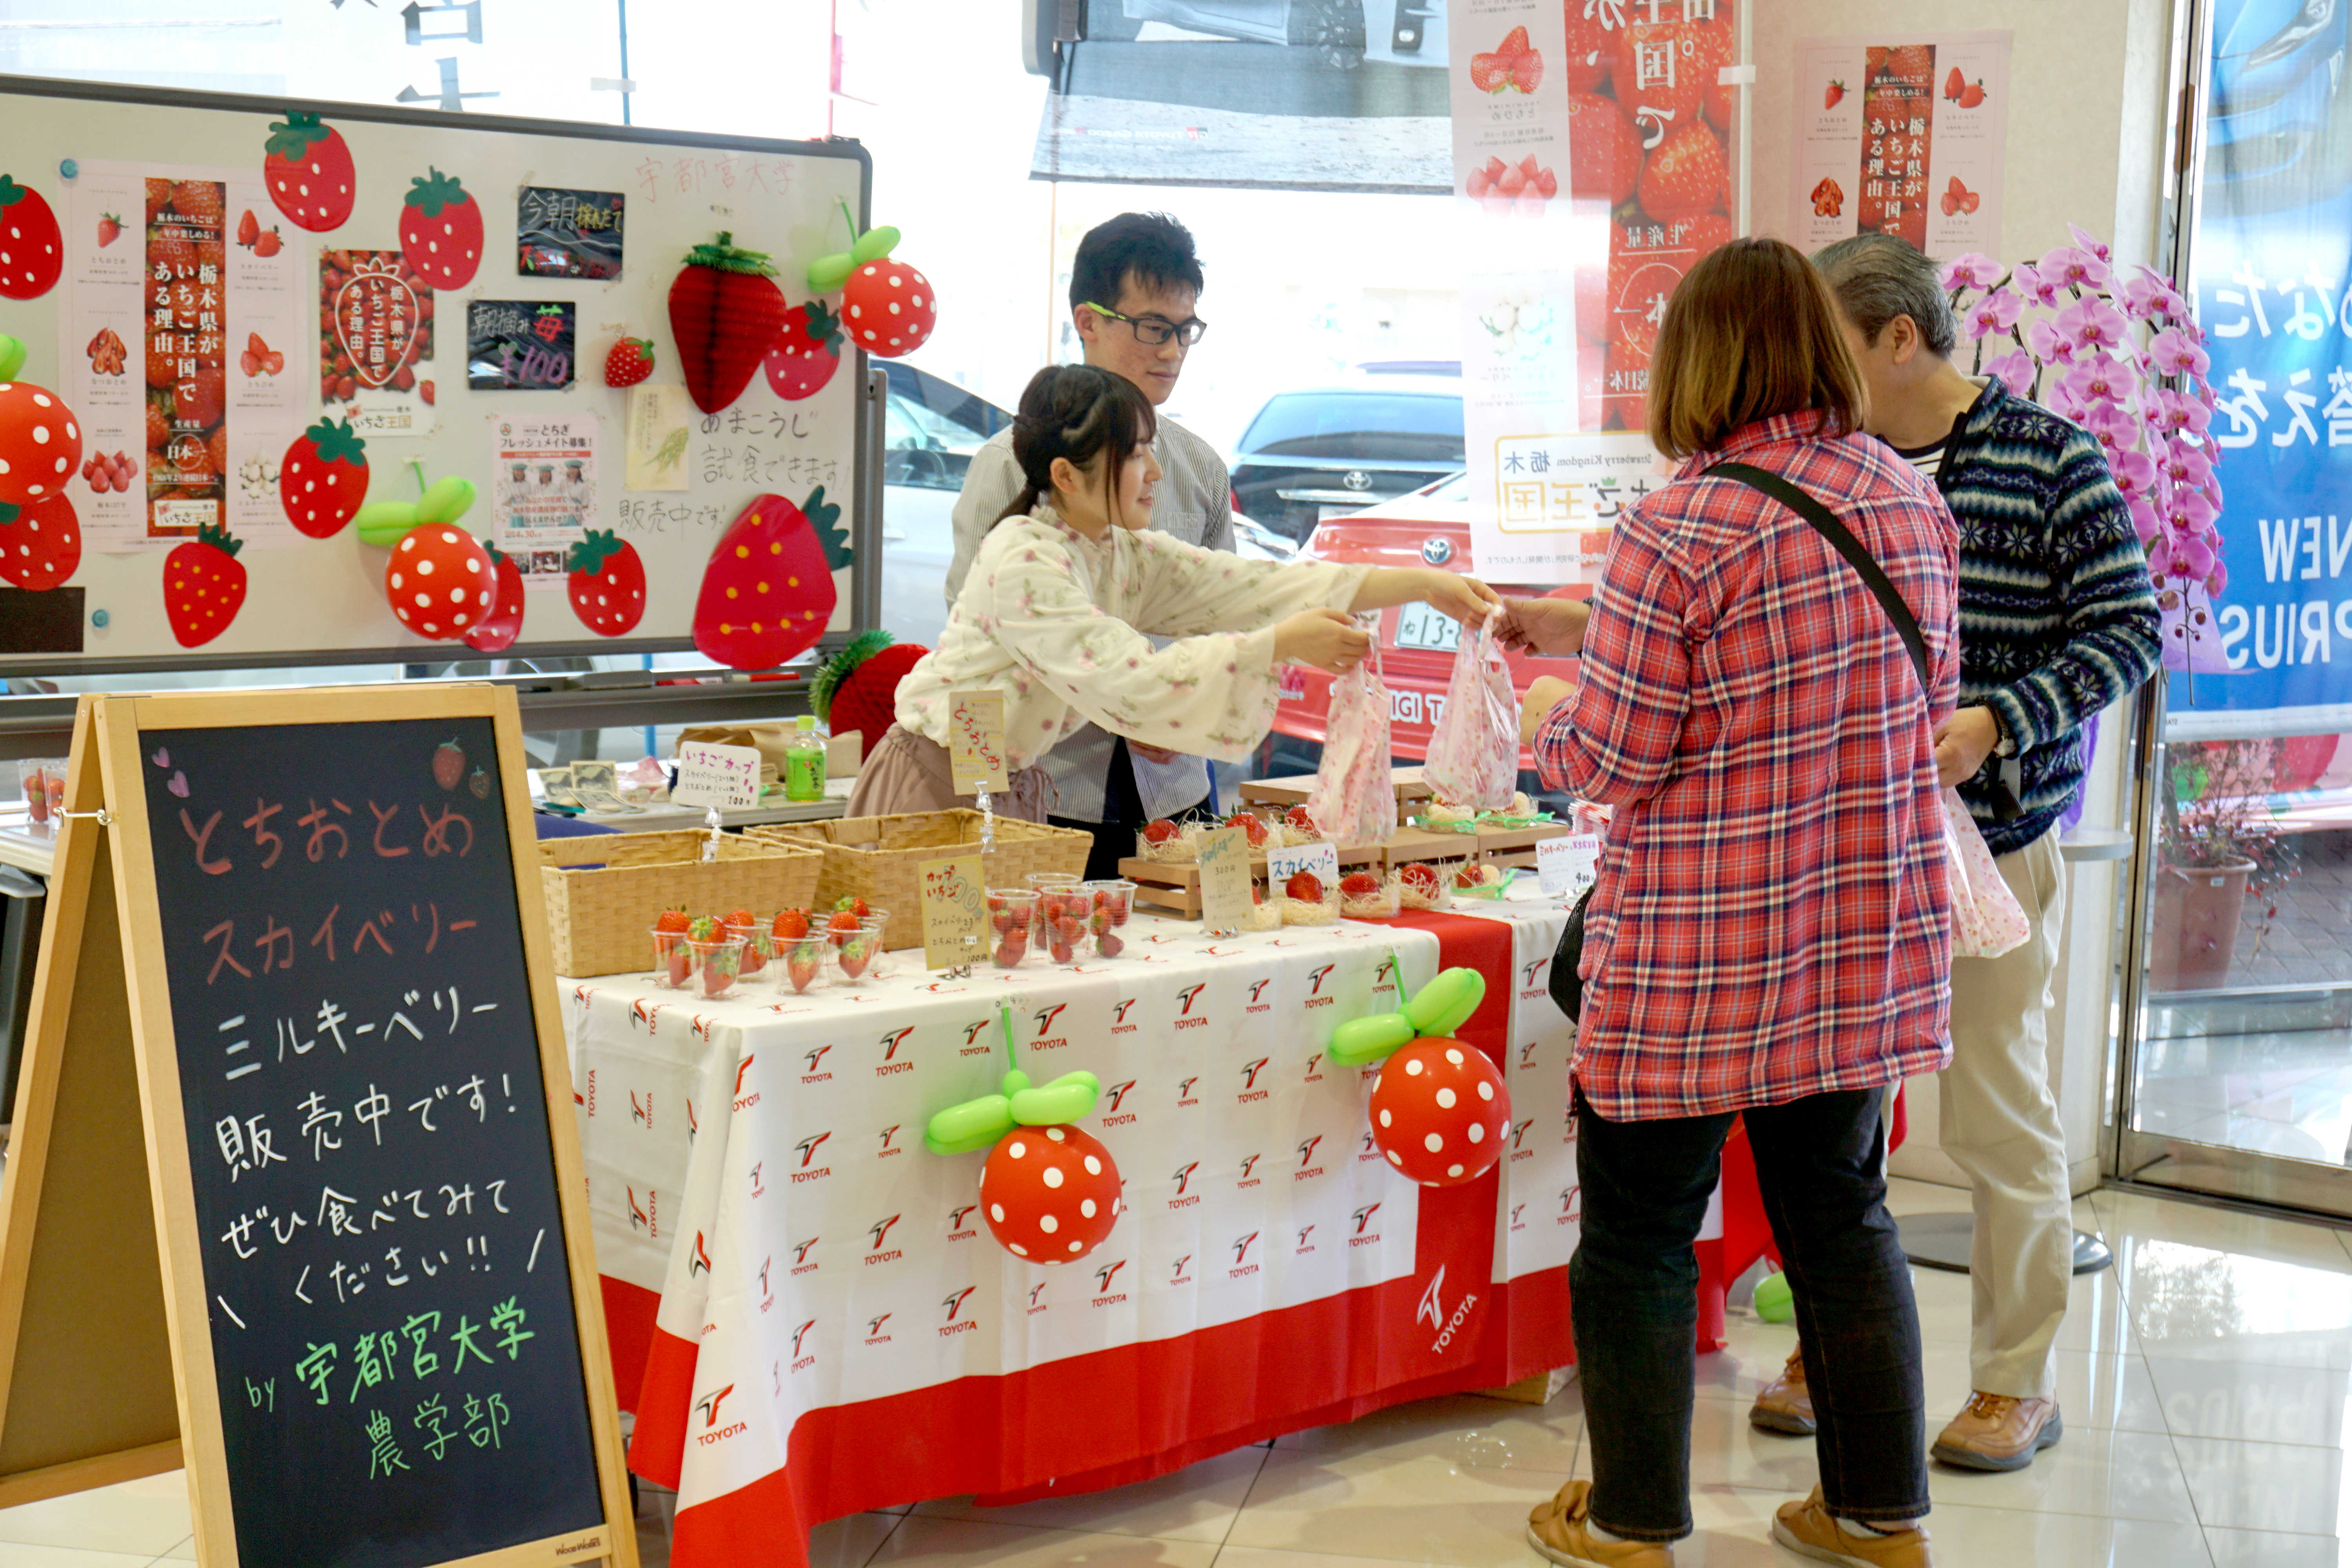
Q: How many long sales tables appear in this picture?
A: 1